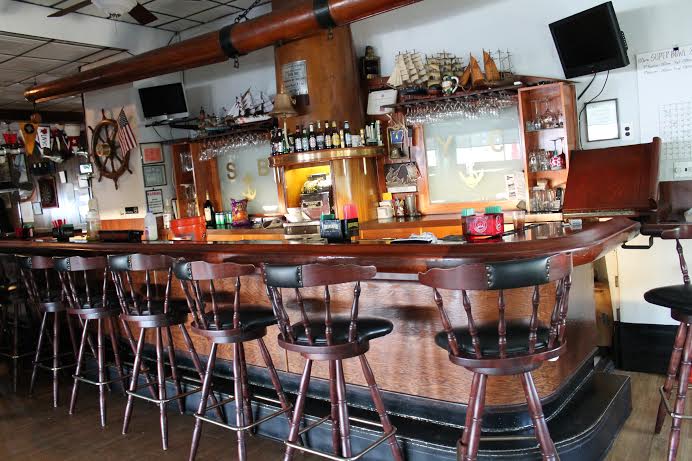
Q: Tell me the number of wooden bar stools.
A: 8